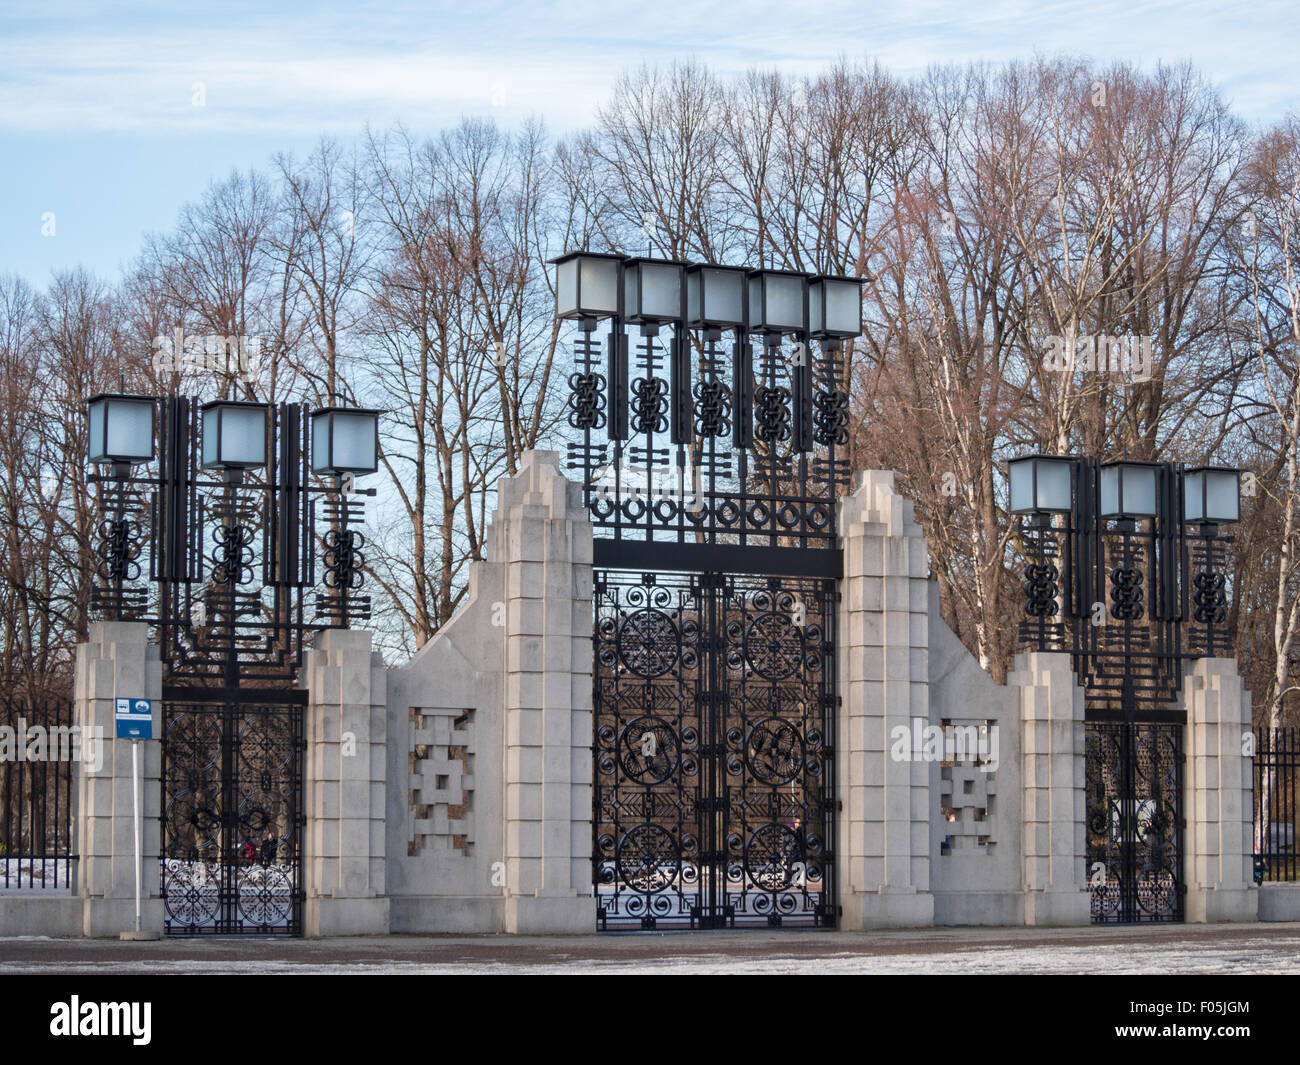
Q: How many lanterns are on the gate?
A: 11